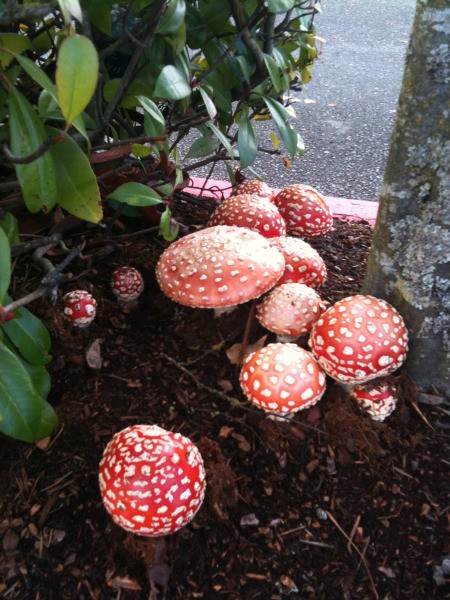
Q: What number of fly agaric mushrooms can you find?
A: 12